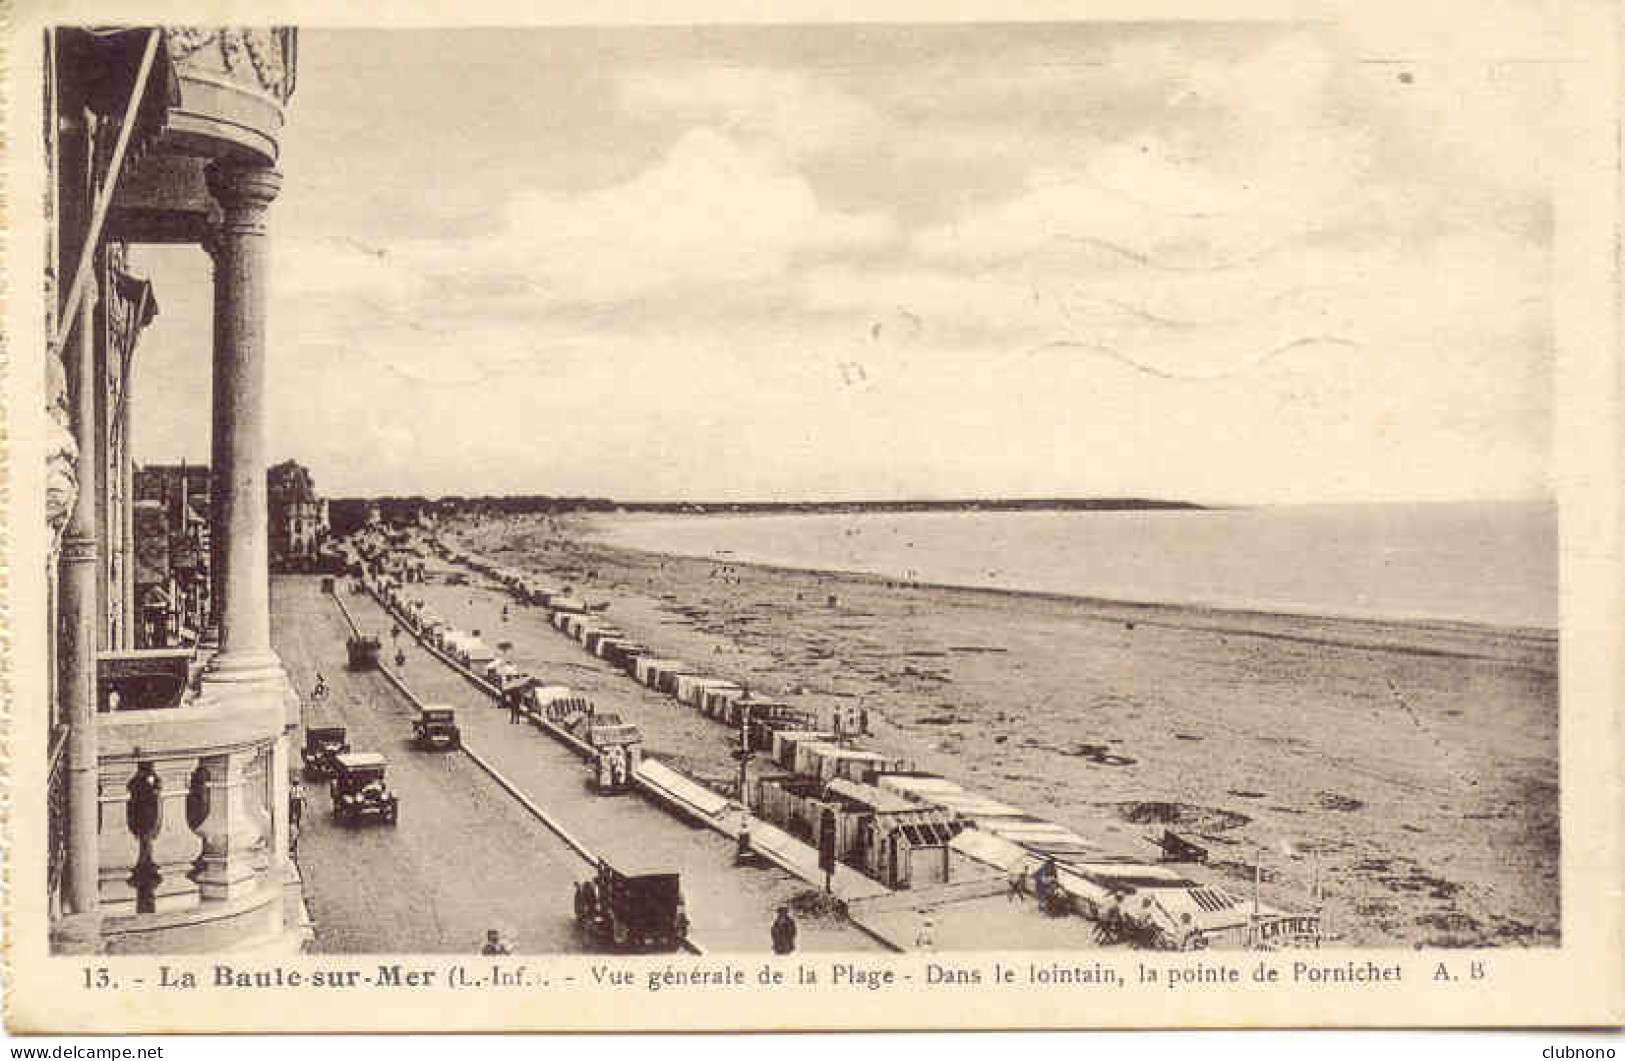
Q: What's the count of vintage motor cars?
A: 5